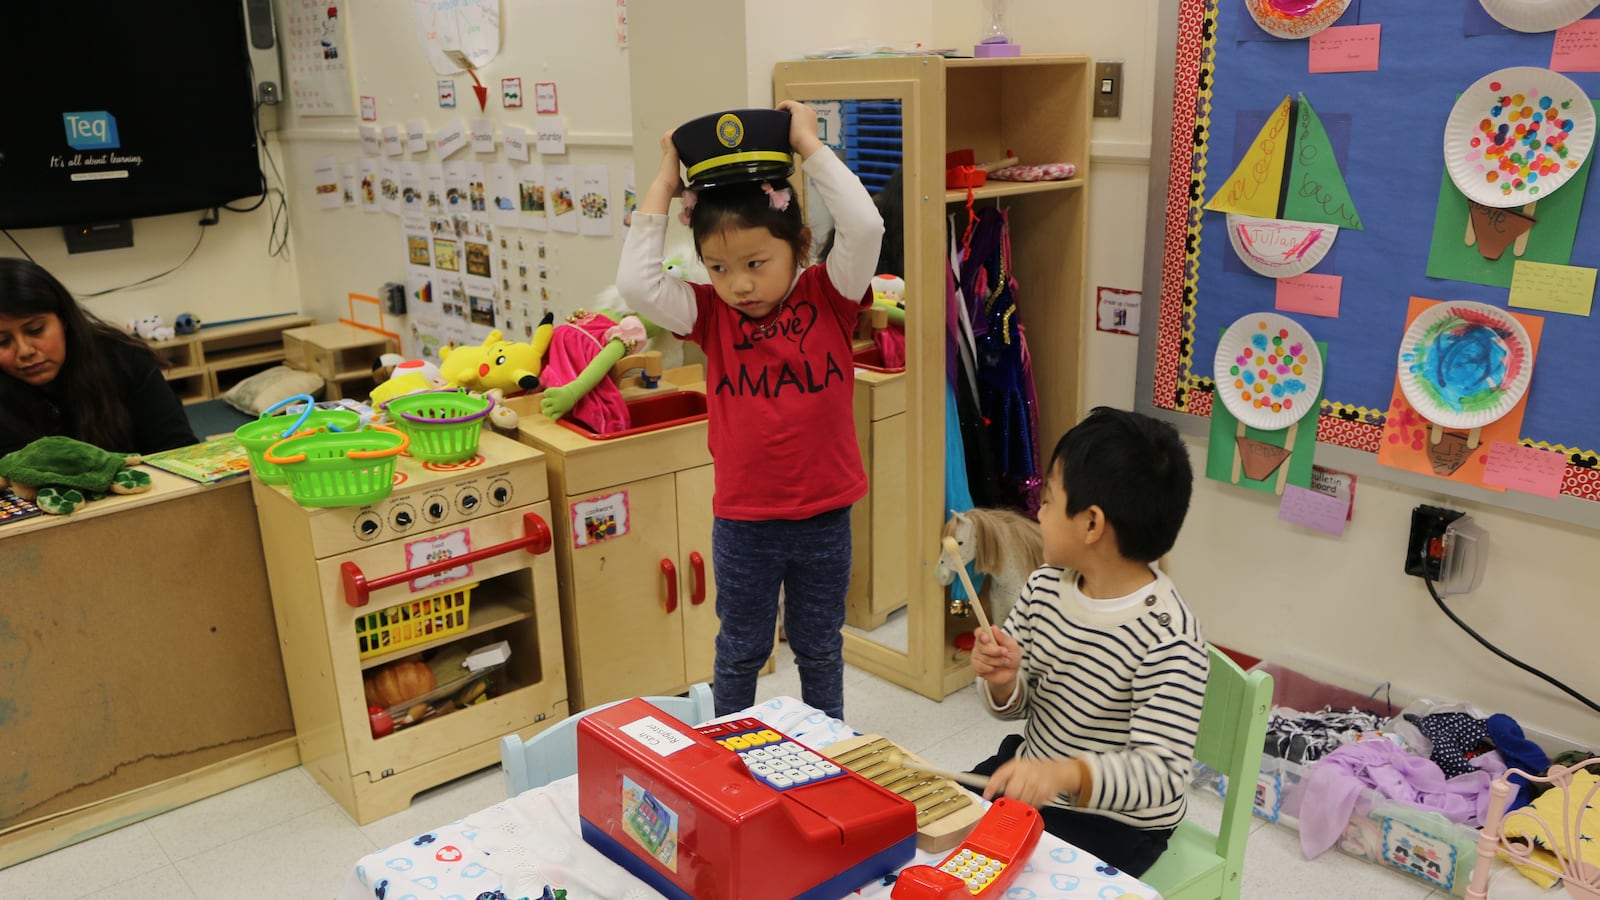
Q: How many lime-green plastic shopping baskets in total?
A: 3